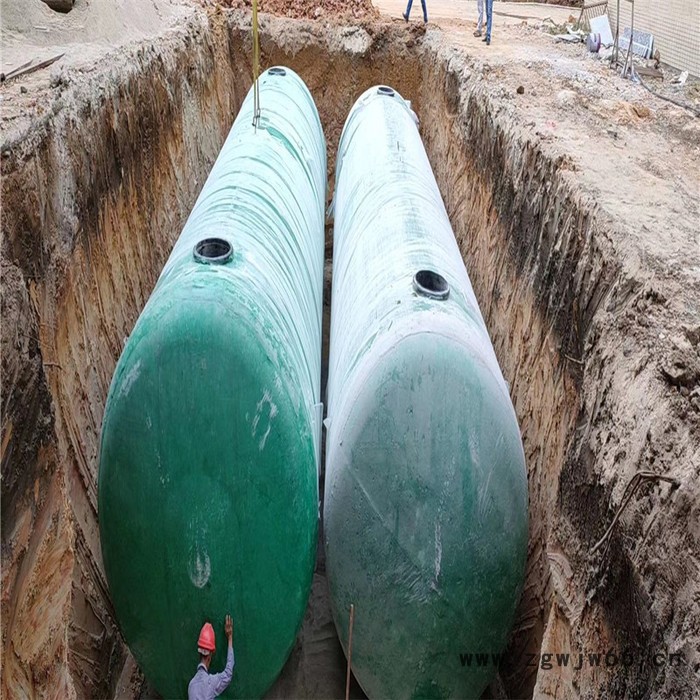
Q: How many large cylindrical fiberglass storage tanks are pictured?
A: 2